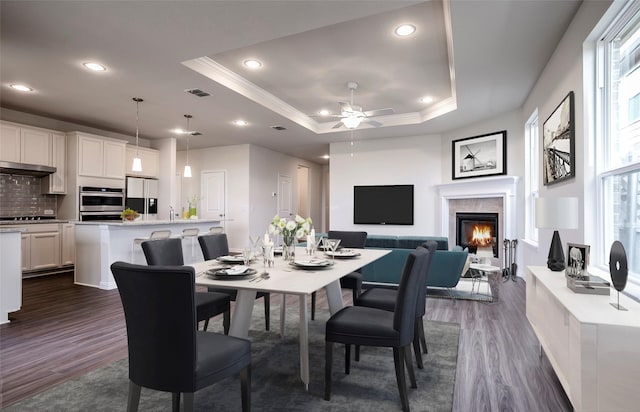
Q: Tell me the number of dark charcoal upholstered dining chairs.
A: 6